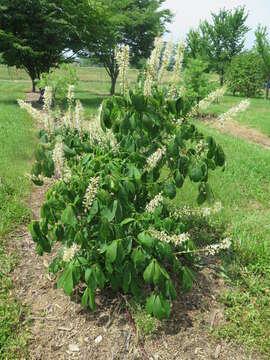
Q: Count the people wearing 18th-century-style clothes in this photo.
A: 0